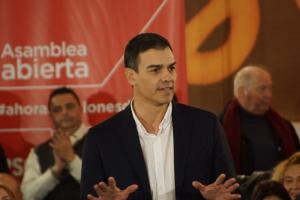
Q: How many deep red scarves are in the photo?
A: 1